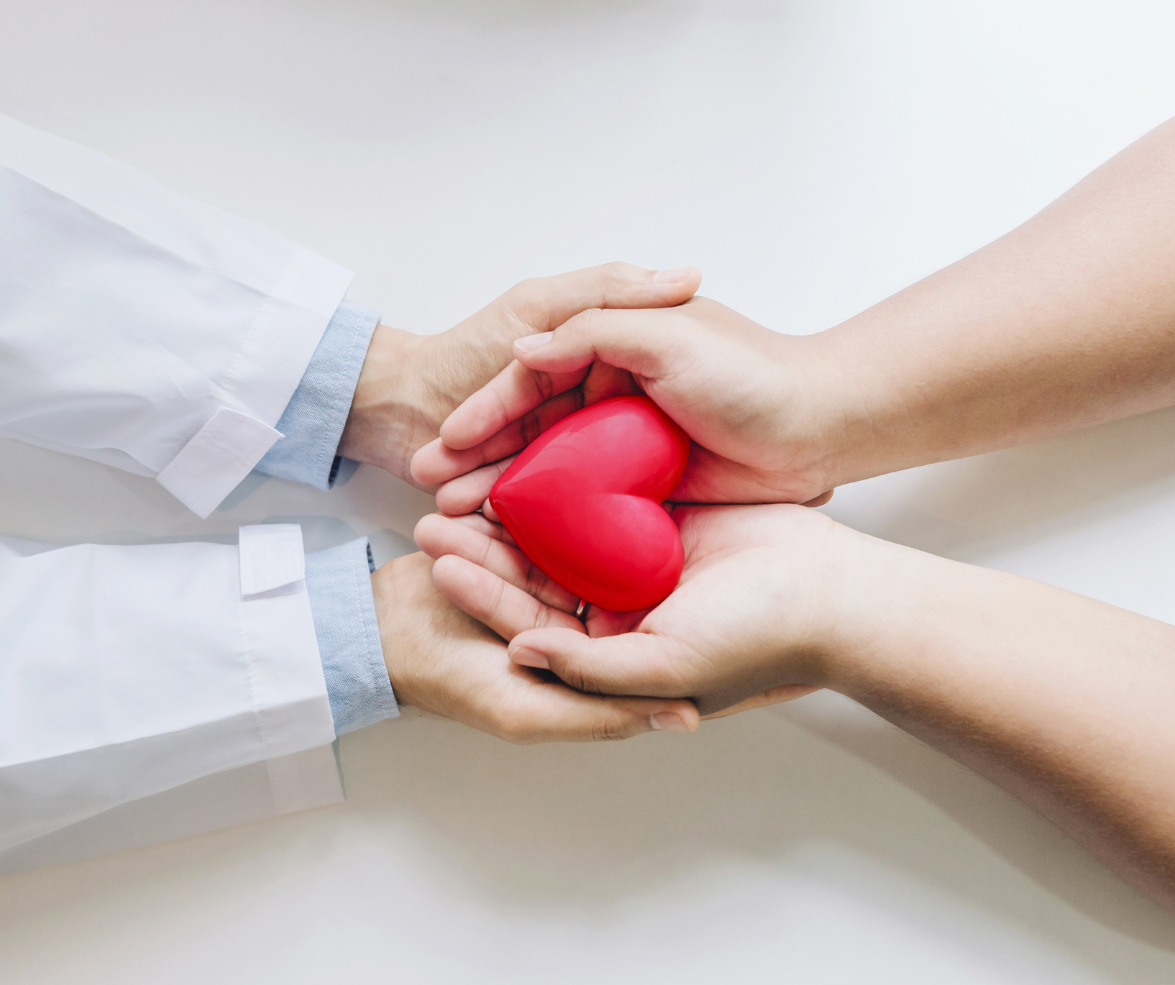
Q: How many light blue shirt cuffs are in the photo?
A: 2